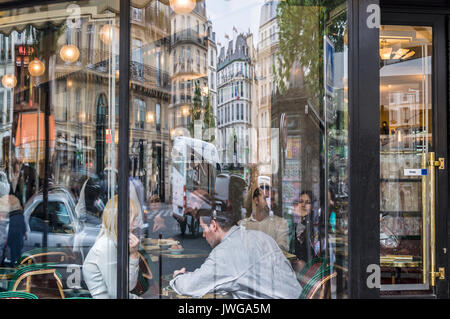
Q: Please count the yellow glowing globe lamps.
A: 5